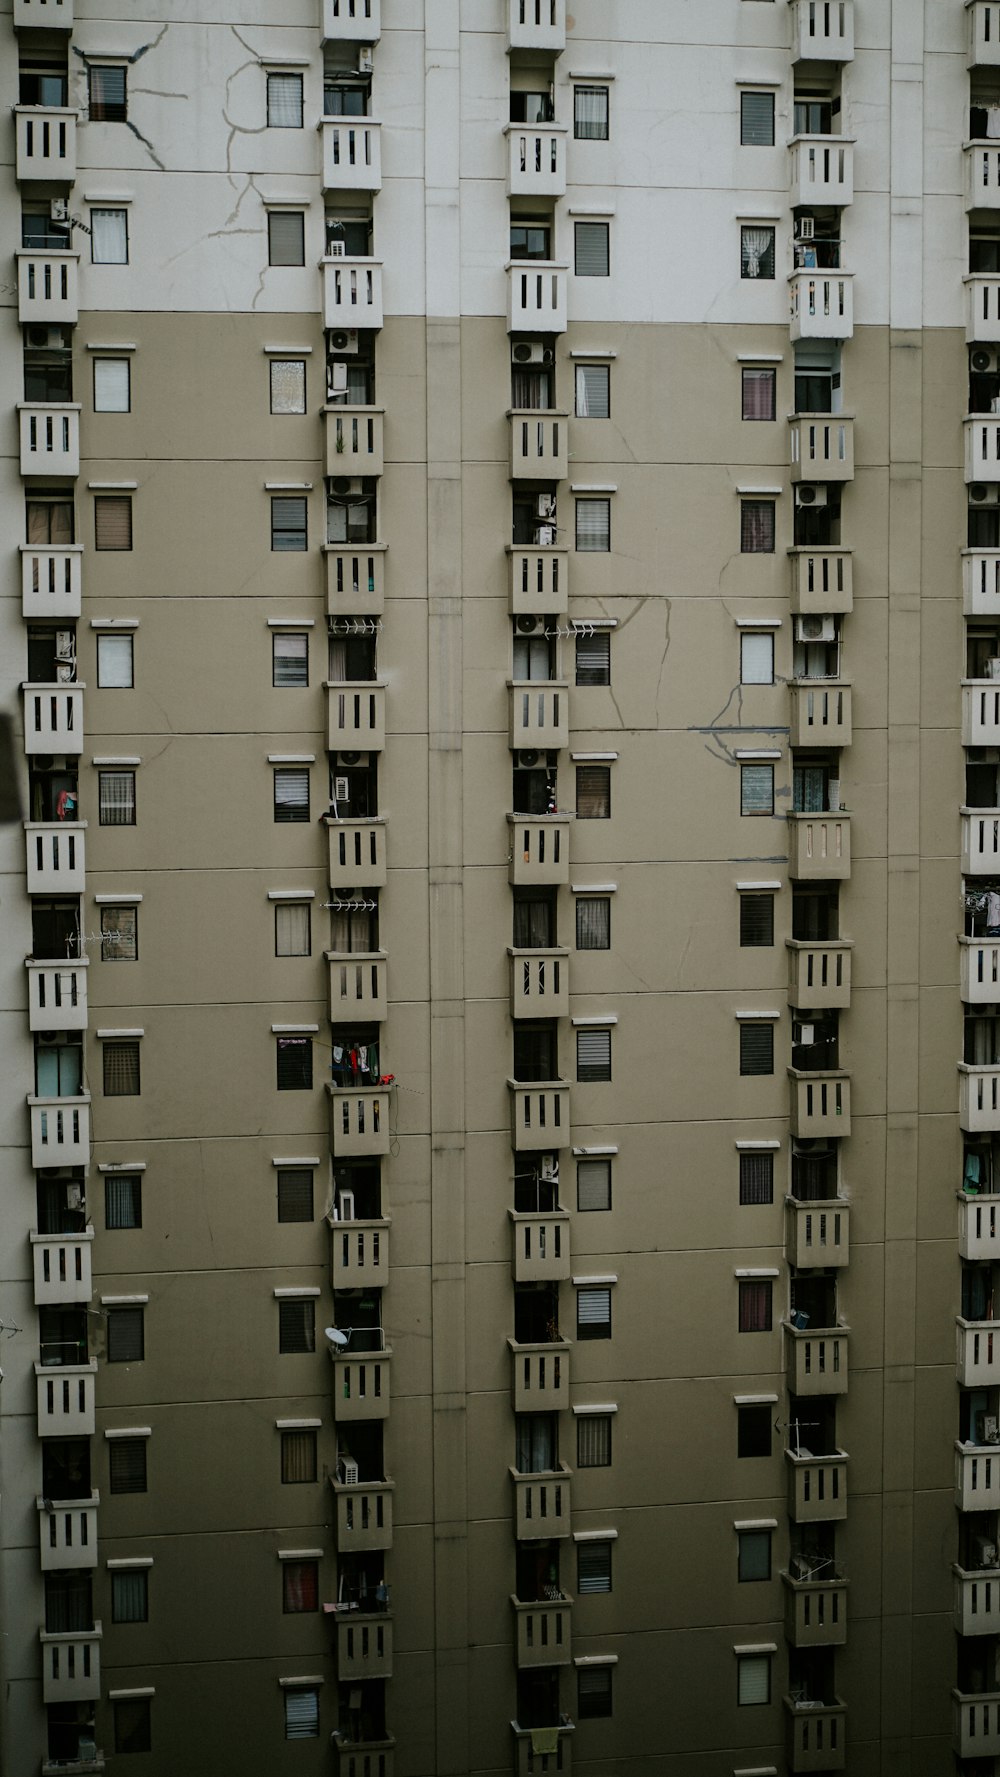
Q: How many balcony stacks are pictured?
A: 5